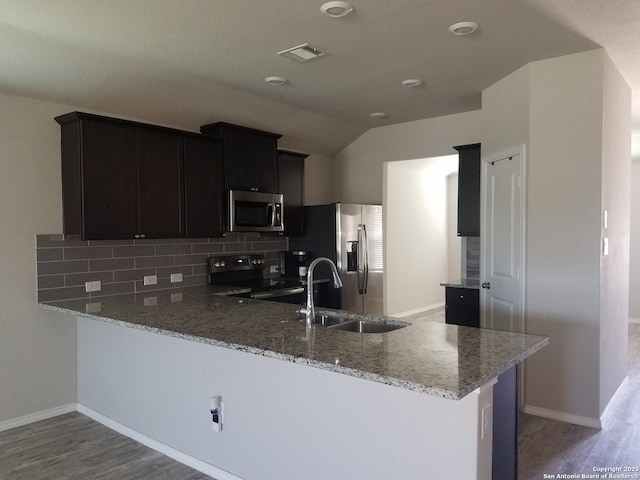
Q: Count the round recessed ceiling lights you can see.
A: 5